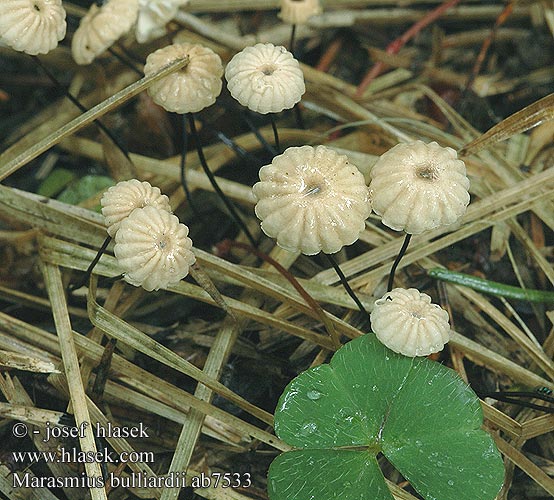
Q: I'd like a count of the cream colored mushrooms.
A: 11